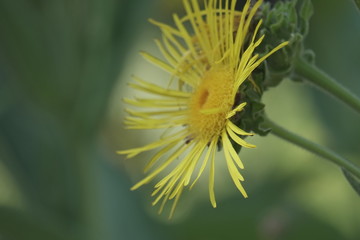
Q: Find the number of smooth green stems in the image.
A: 2